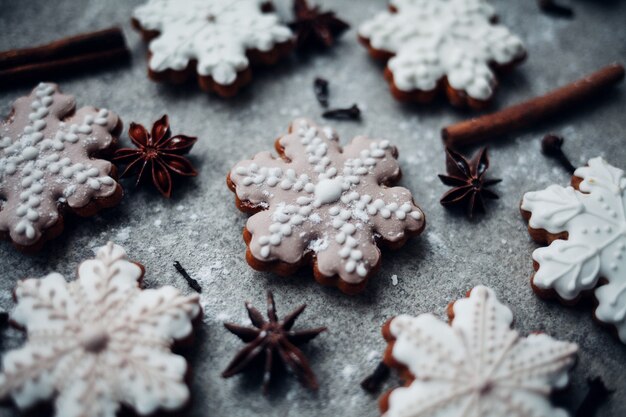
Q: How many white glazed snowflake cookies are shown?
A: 5